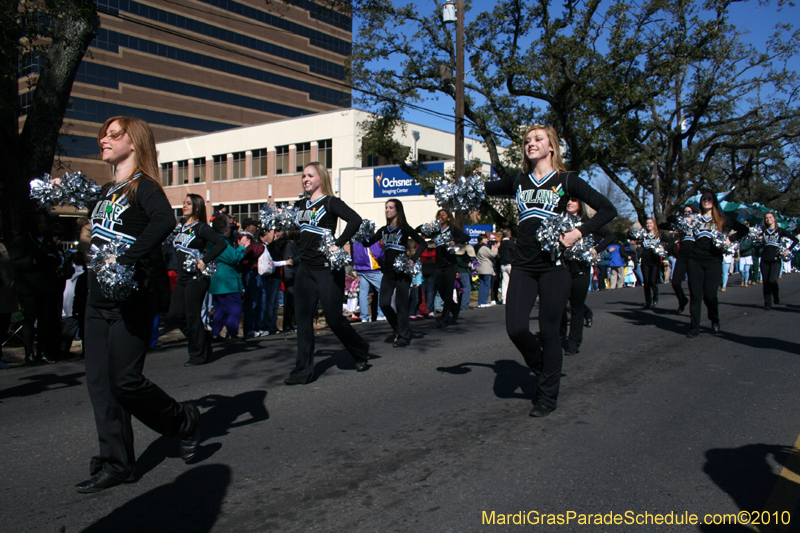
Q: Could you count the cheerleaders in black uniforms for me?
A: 11